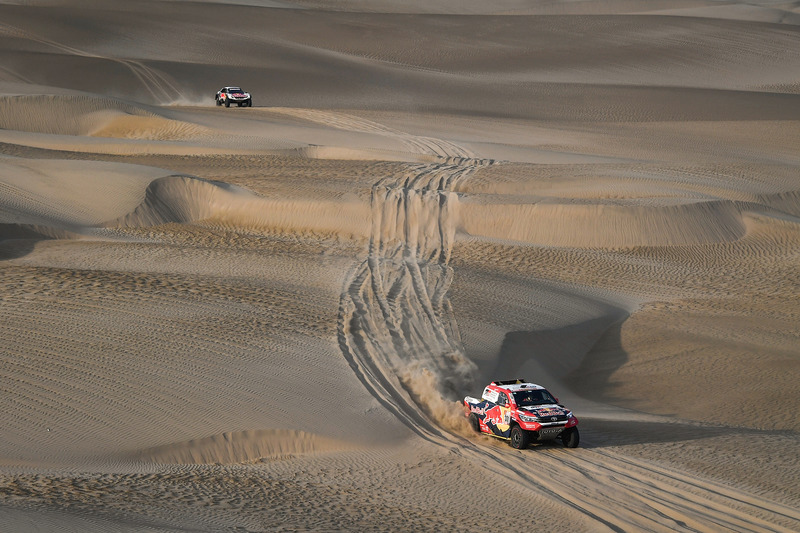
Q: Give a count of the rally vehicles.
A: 2